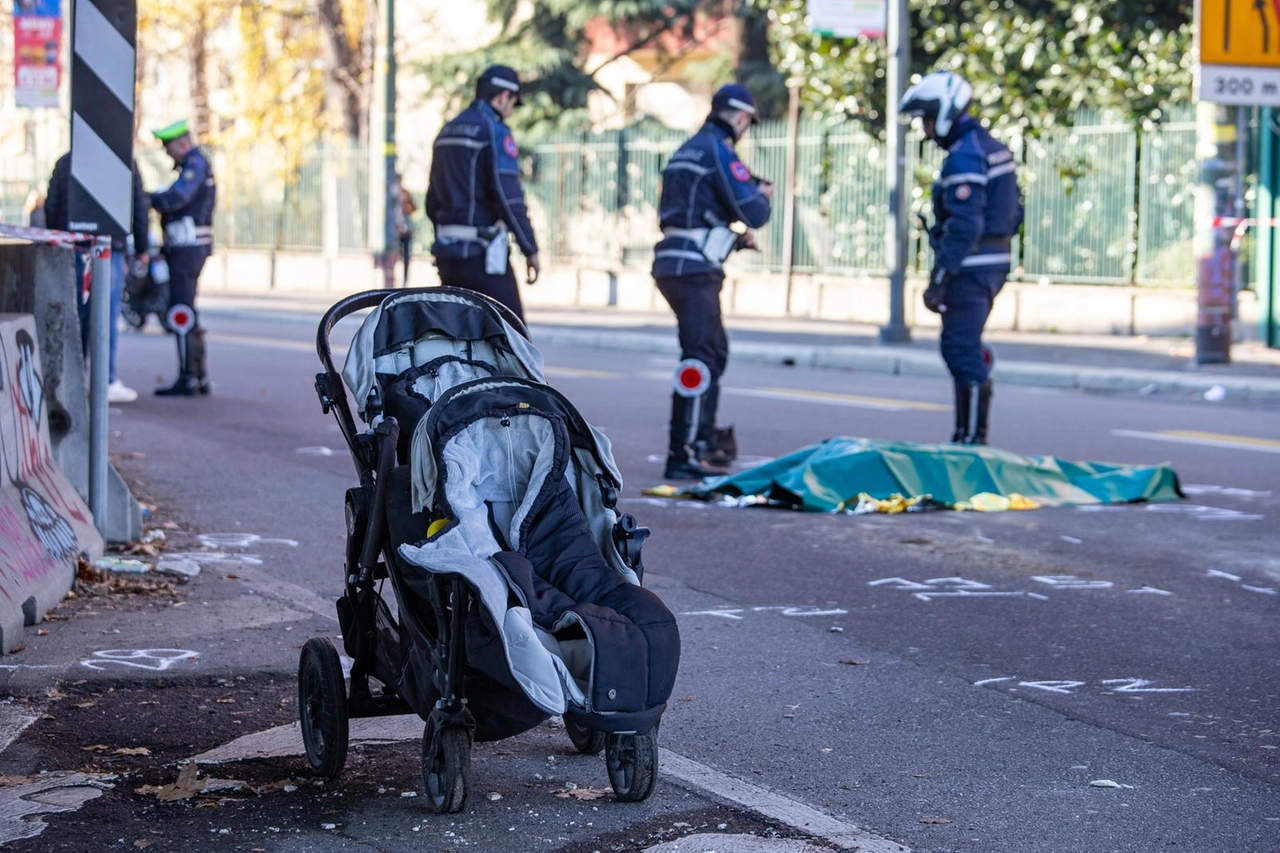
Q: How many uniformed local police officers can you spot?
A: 4